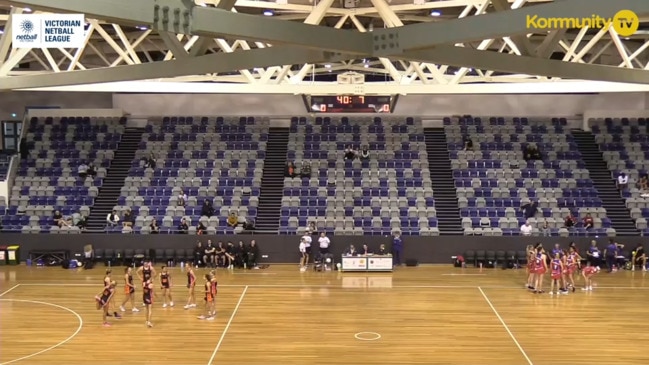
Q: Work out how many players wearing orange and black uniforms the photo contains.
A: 9